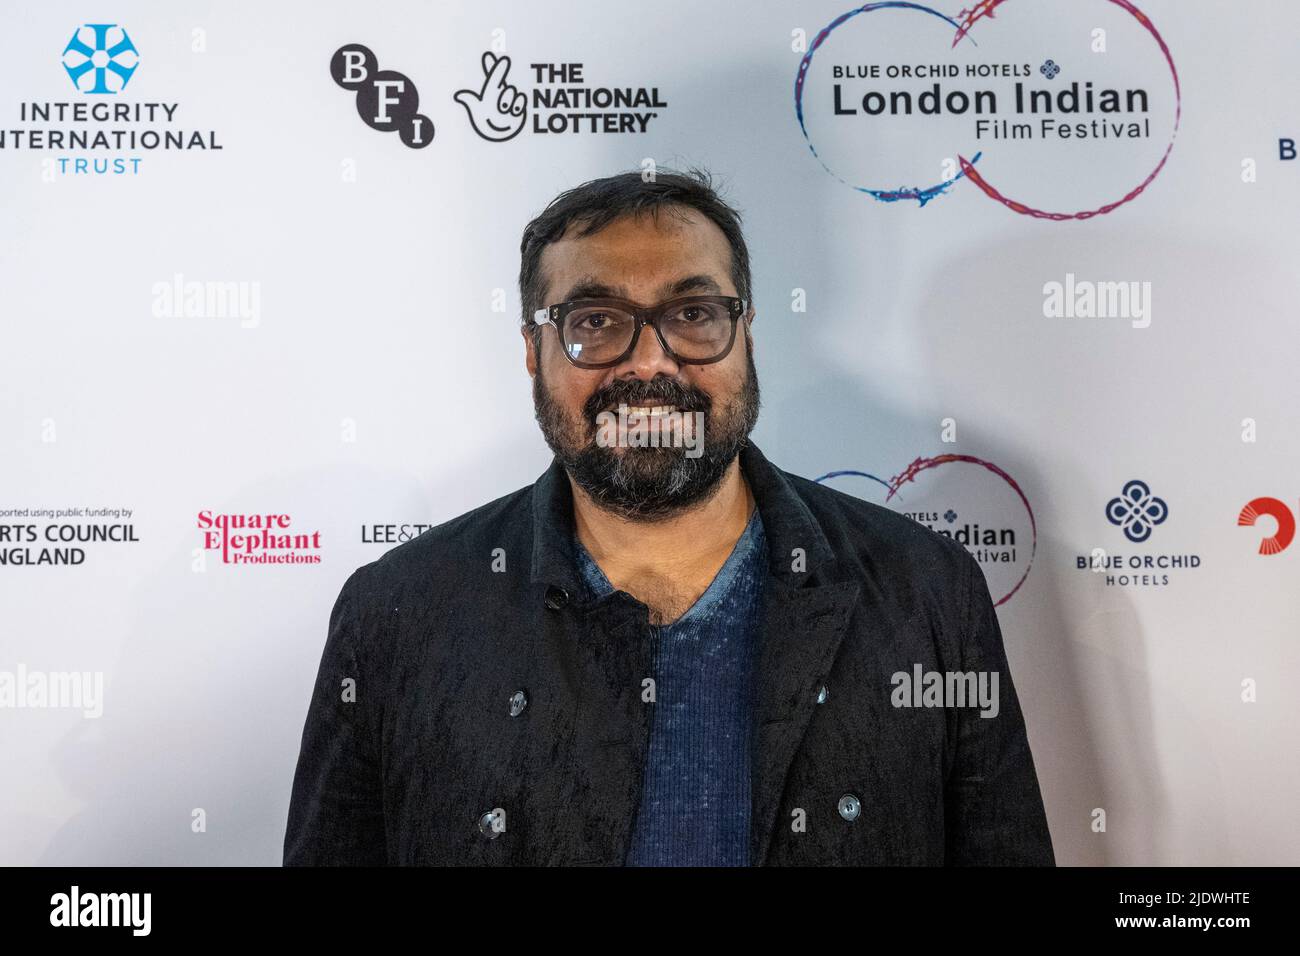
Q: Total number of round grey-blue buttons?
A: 4